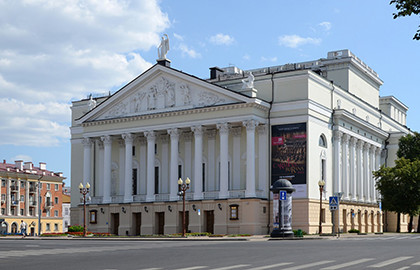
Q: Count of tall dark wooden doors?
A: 5